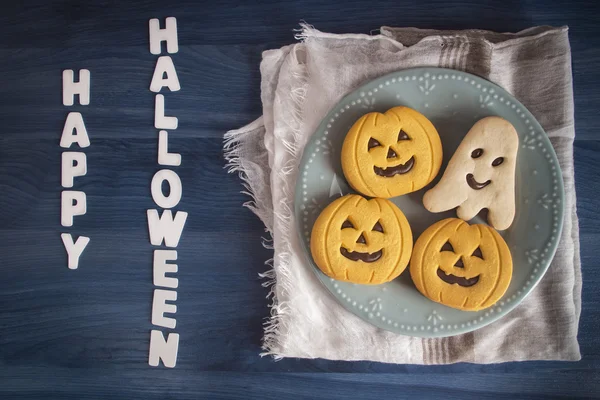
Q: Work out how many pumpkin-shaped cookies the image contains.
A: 3